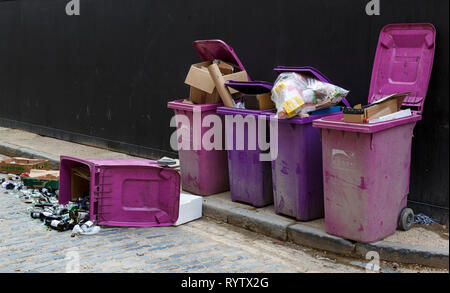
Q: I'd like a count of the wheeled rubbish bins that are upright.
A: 4